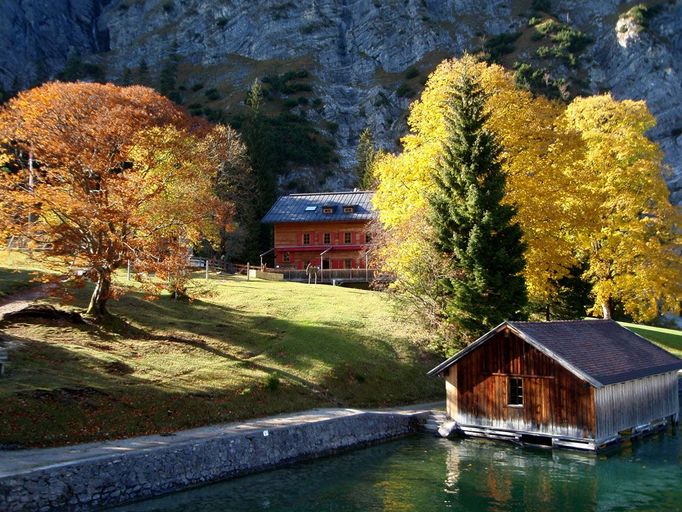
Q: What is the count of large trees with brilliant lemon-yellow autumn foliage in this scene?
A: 2